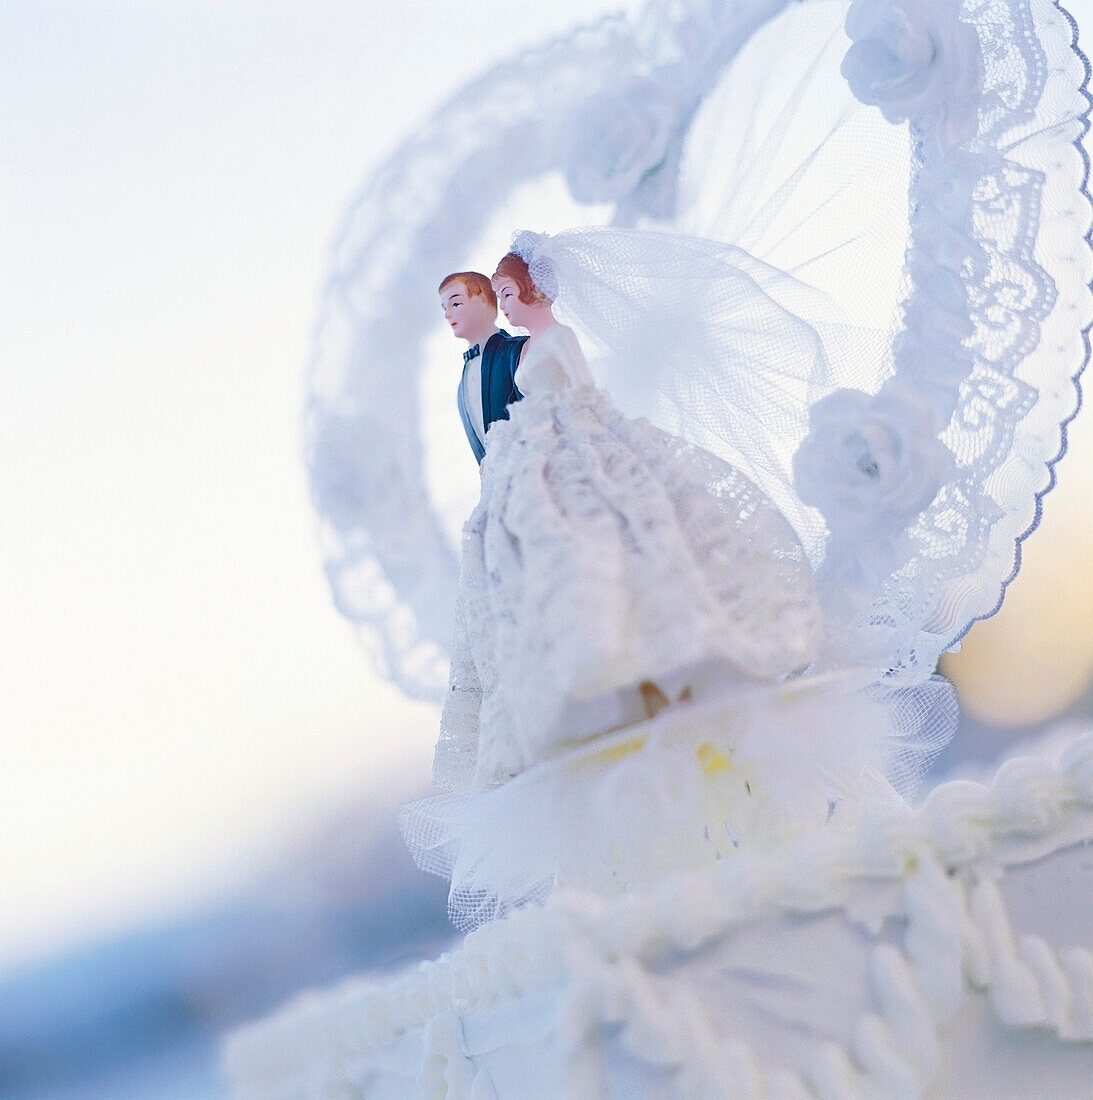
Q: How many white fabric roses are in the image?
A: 3